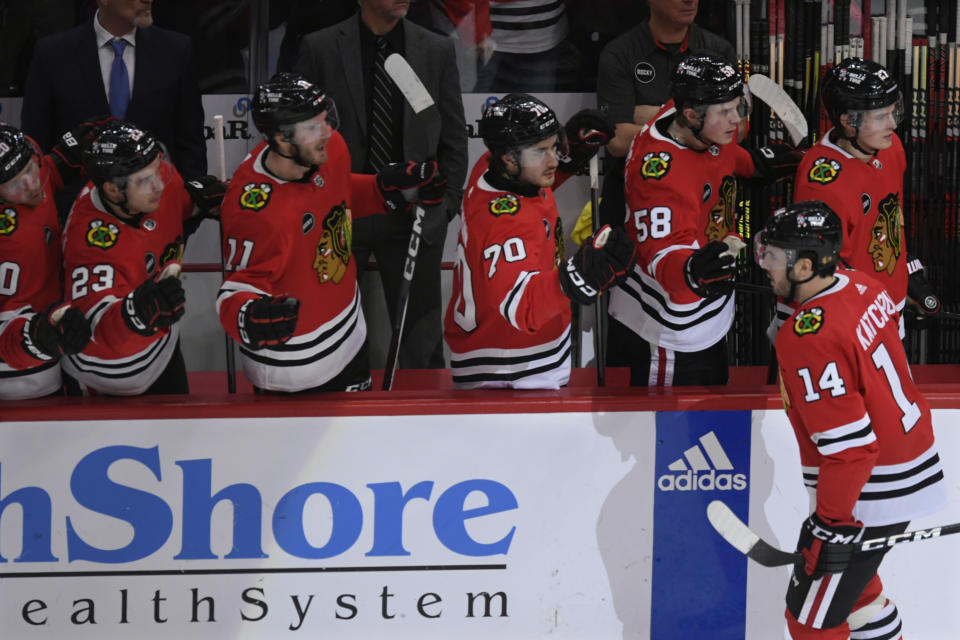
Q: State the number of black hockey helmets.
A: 7